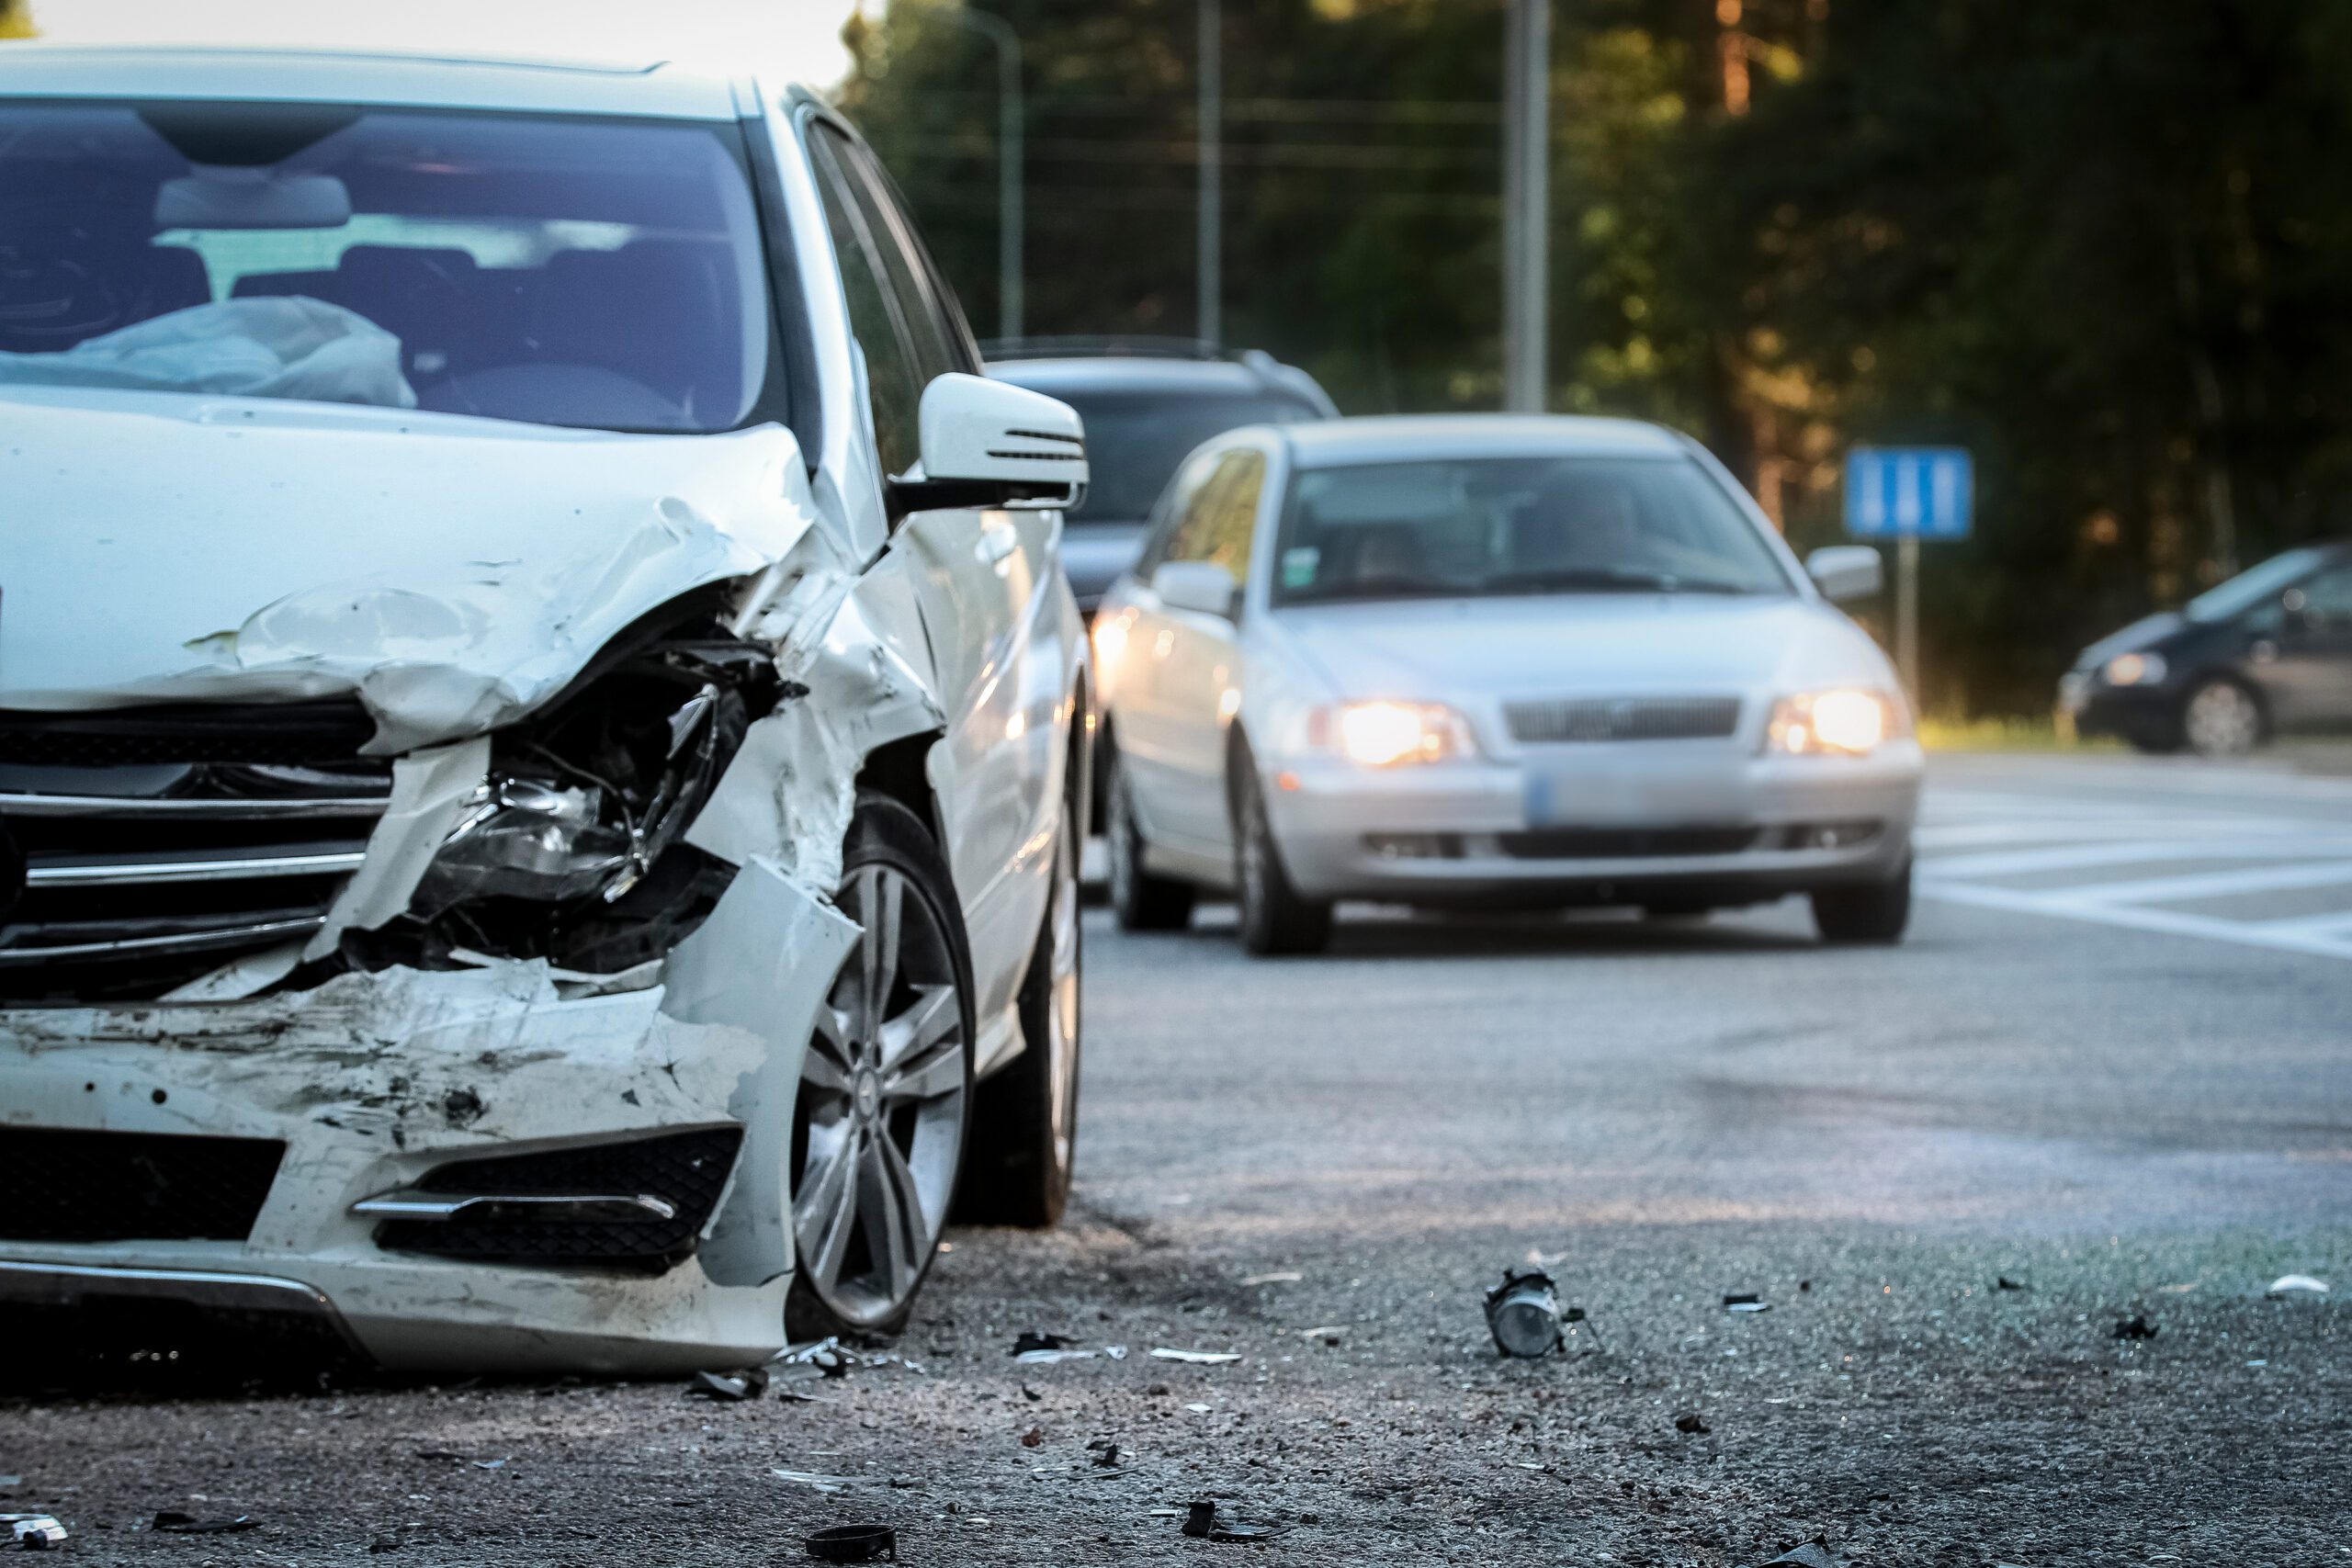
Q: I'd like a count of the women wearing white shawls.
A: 0